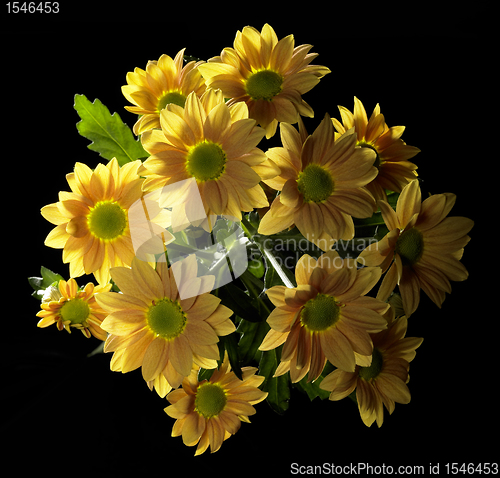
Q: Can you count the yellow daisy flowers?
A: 12